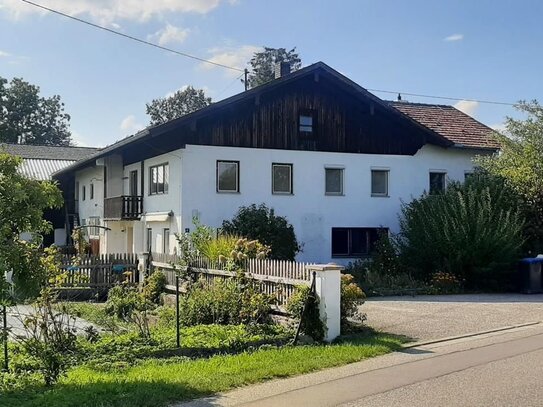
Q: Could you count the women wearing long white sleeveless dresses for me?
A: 0